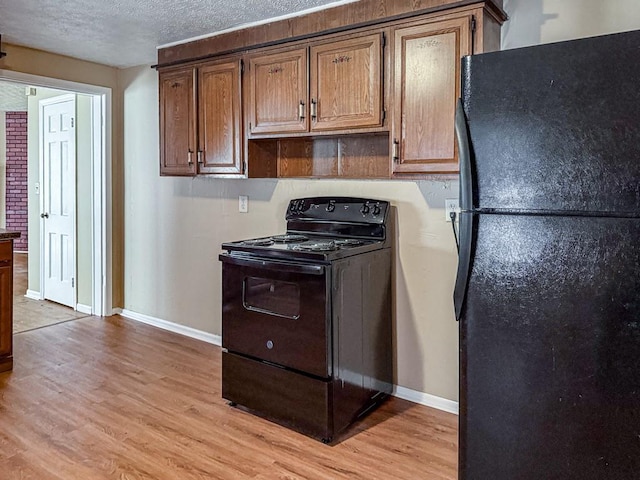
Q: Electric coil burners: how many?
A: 4